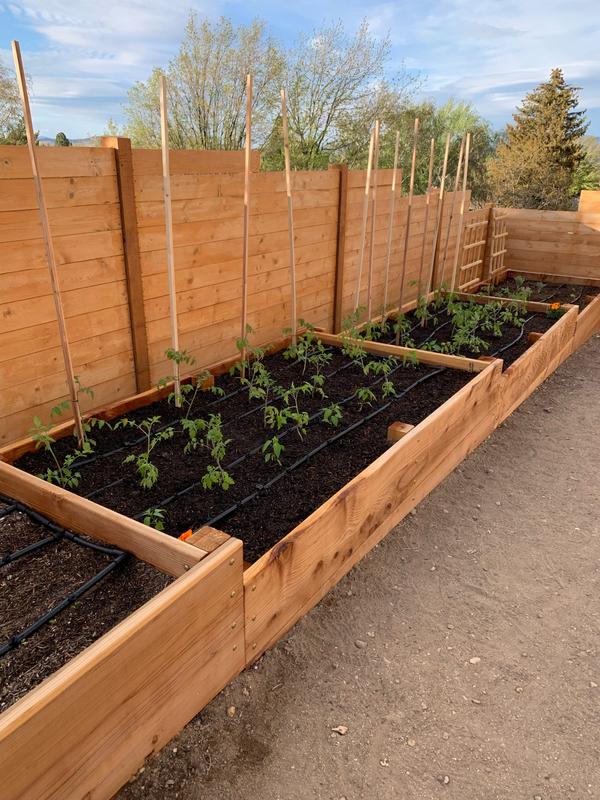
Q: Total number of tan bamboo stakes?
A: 12